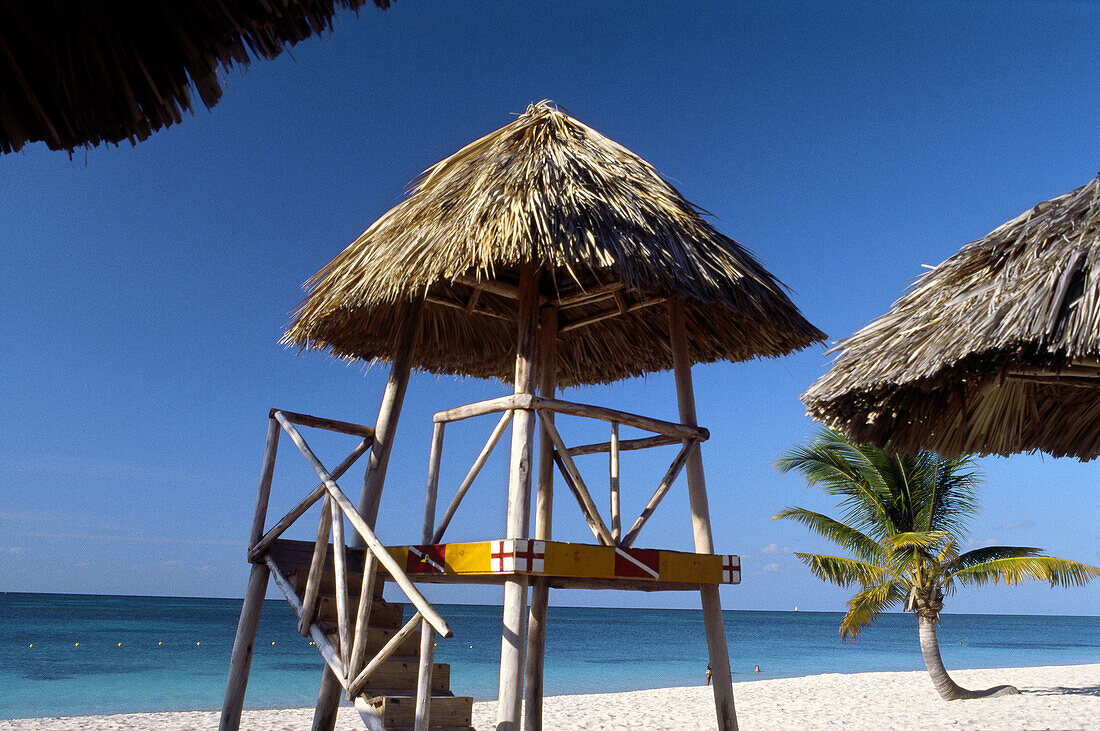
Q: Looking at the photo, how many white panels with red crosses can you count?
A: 3